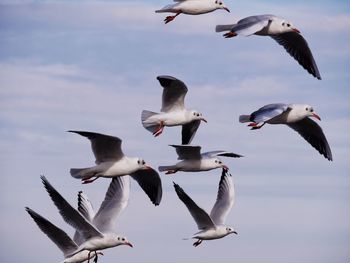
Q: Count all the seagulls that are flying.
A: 9